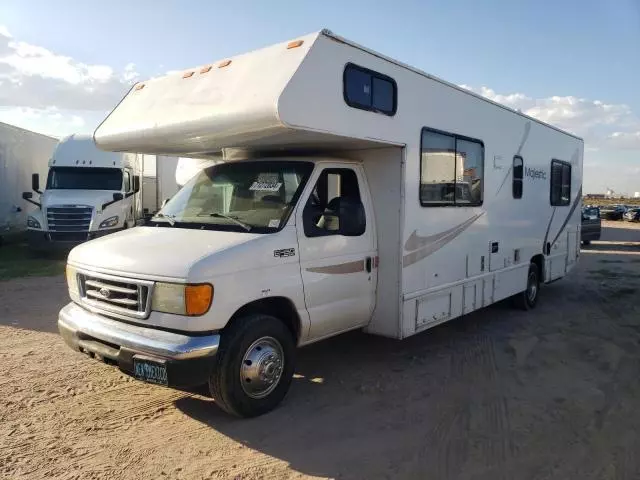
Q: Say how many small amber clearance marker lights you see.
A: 5